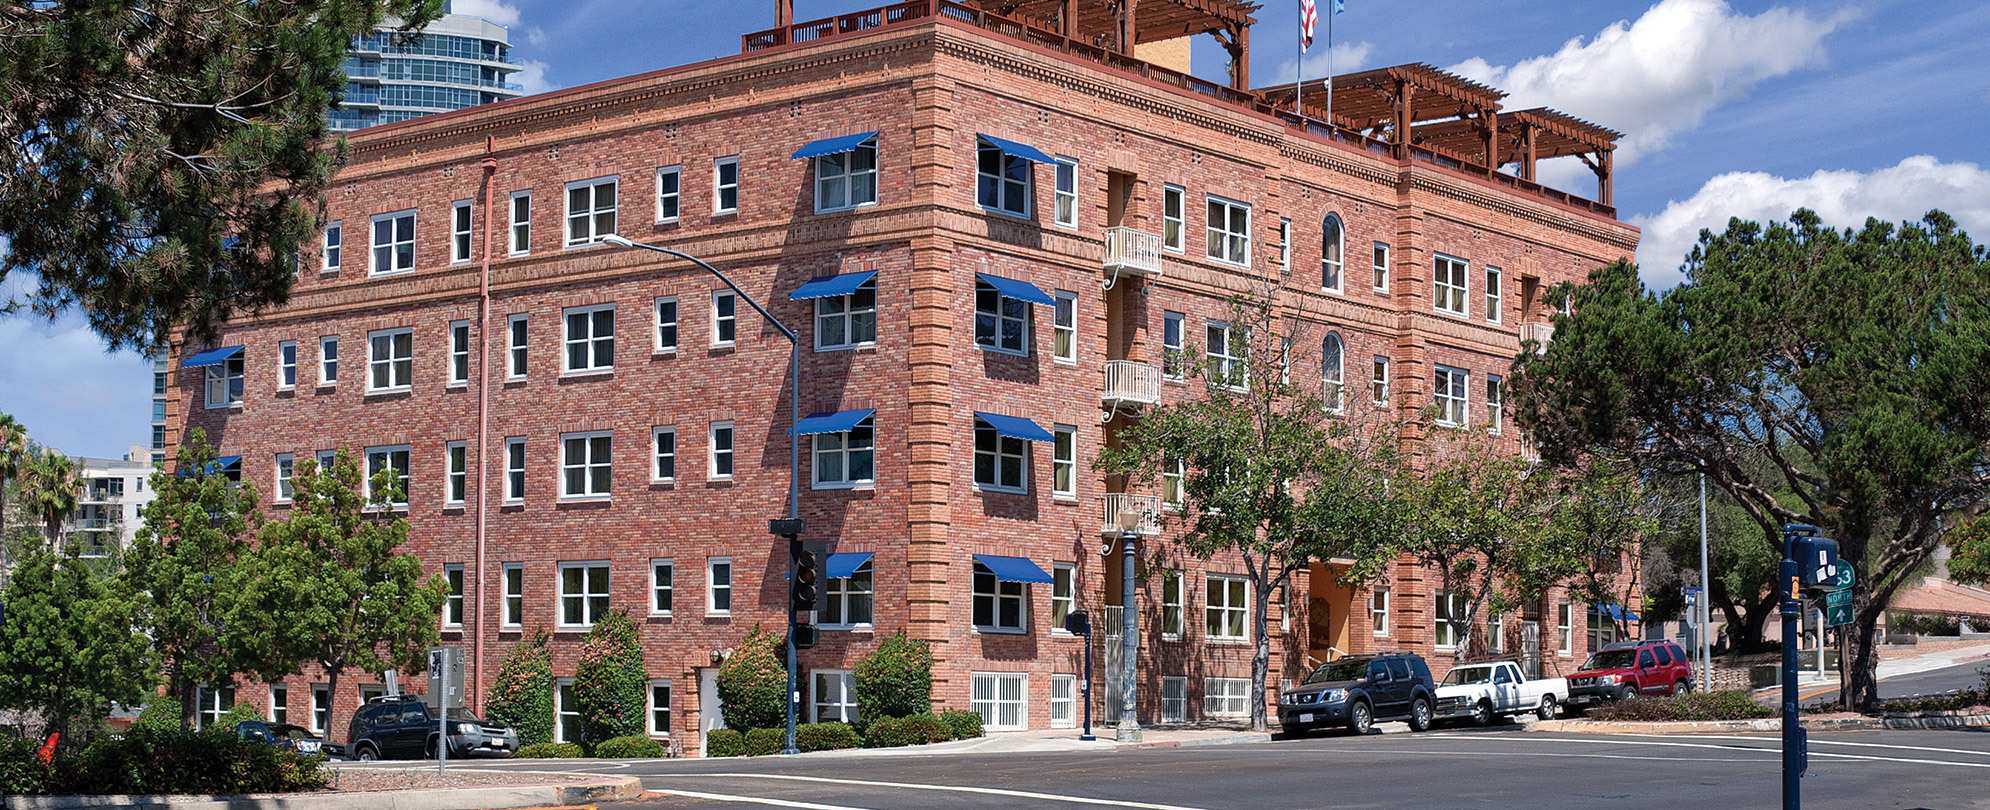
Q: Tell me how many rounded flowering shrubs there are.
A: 4